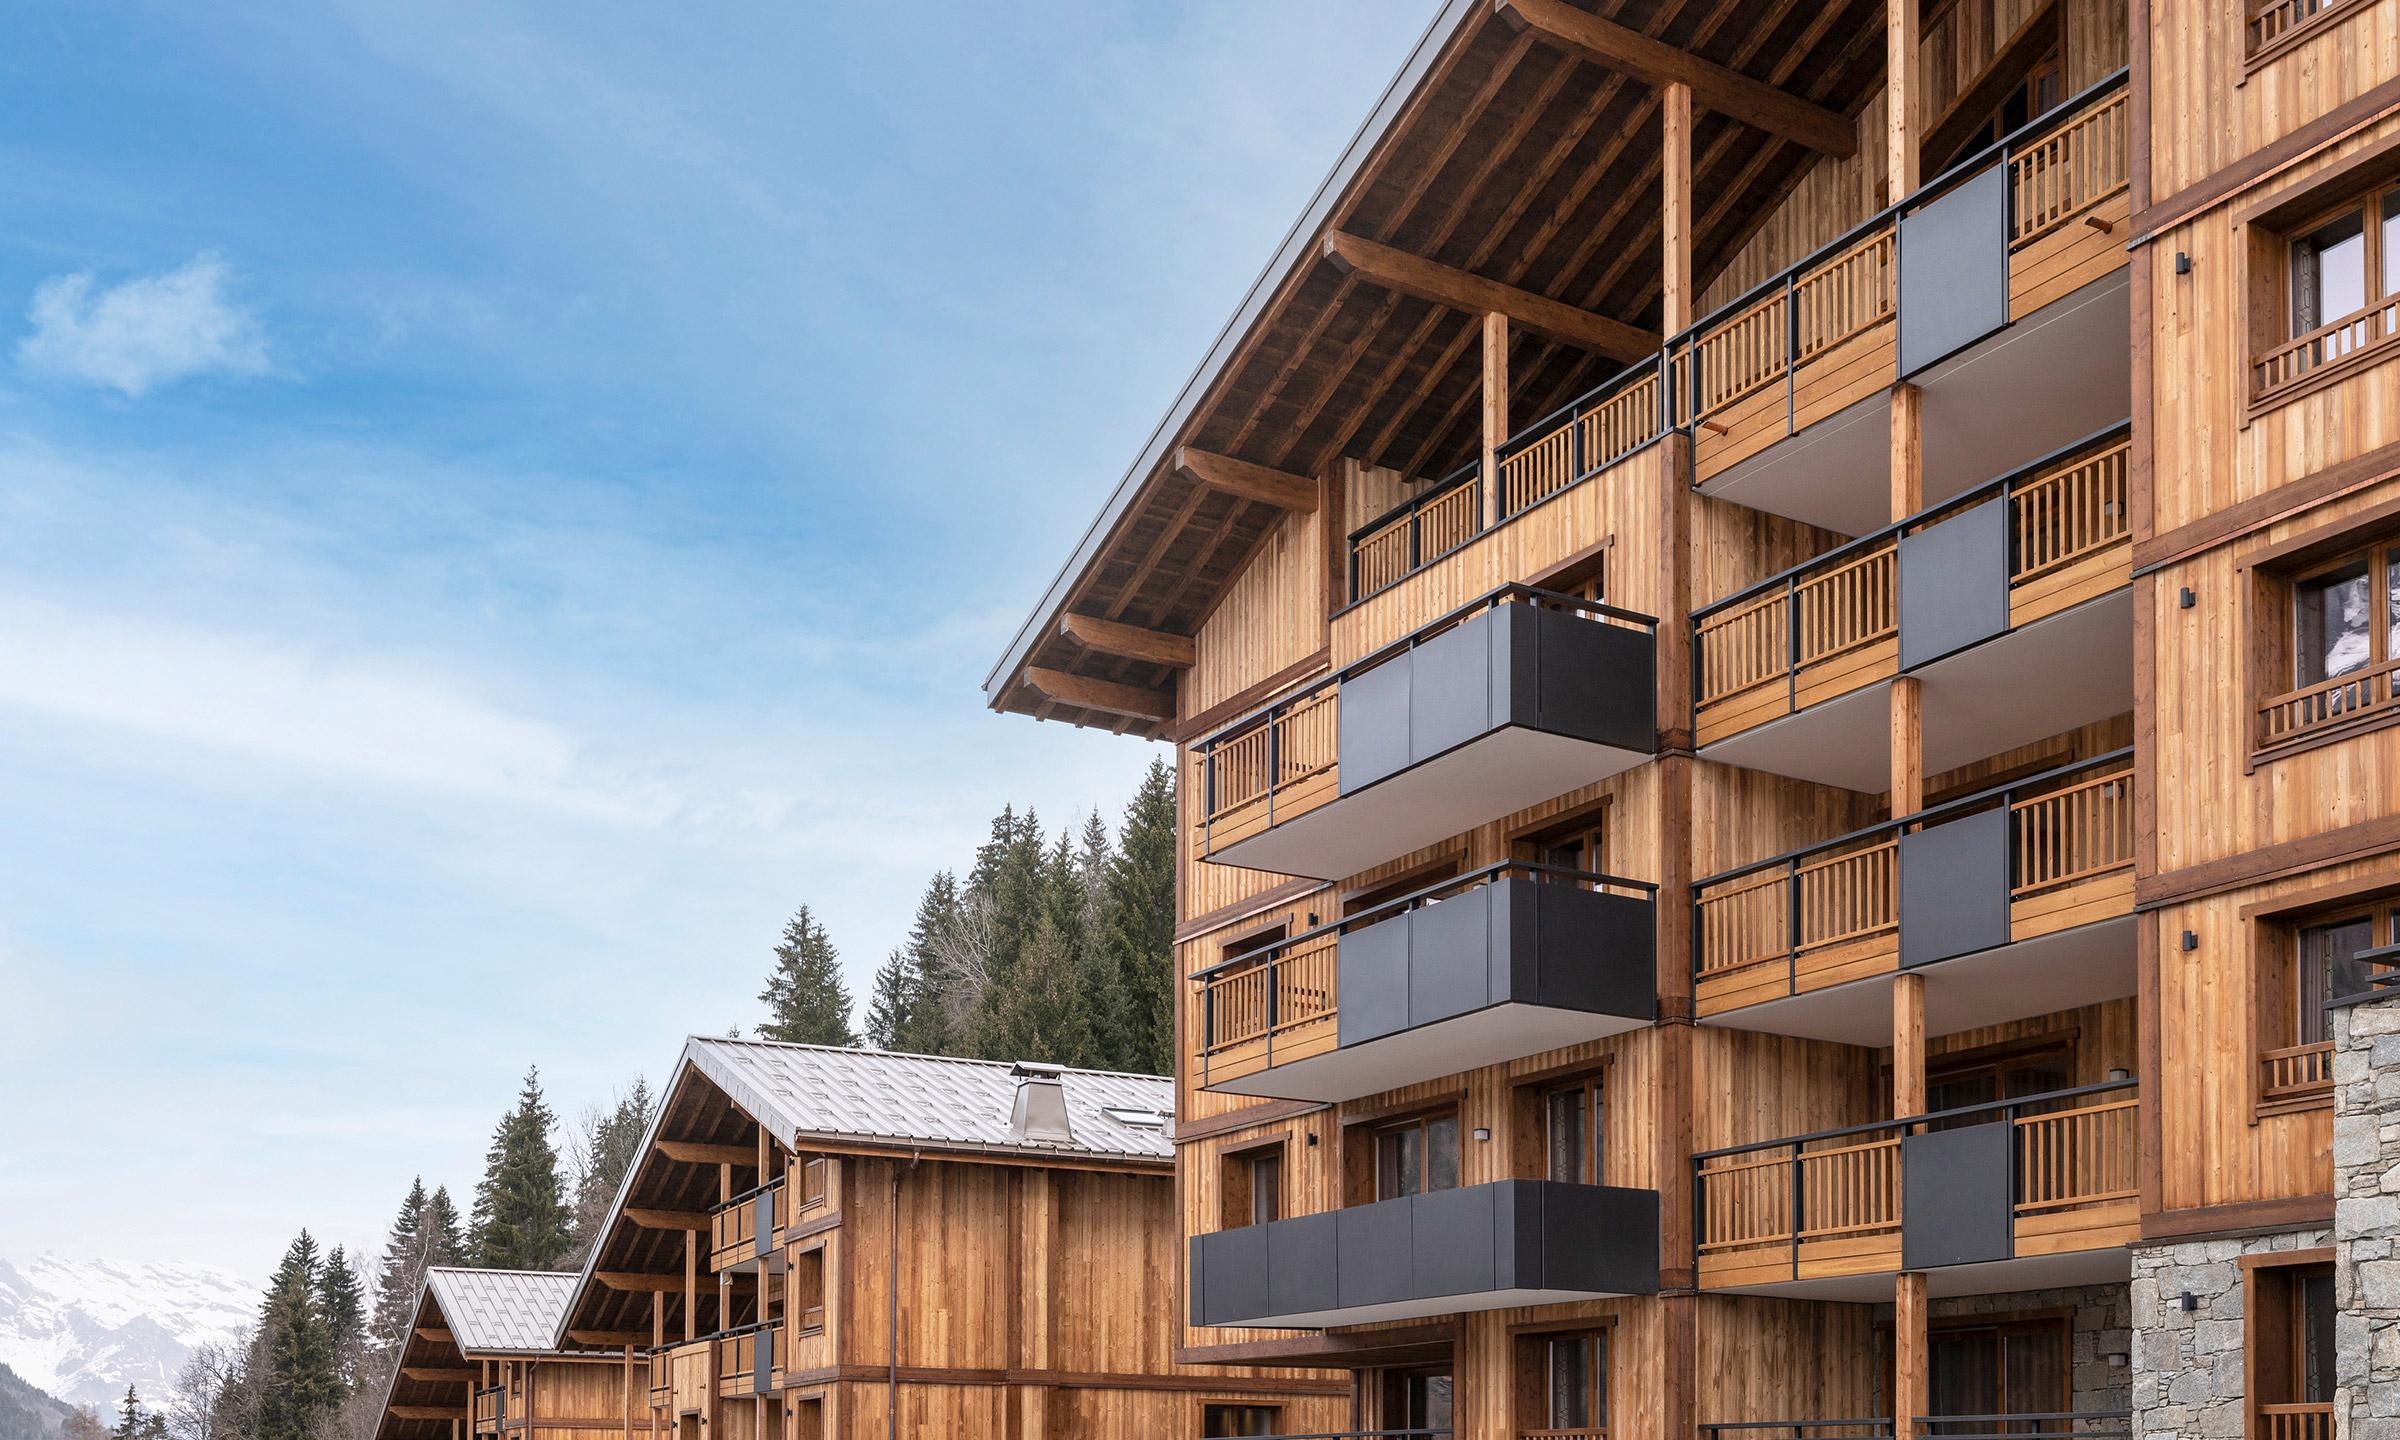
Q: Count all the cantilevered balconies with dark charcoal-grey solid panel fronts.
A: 3